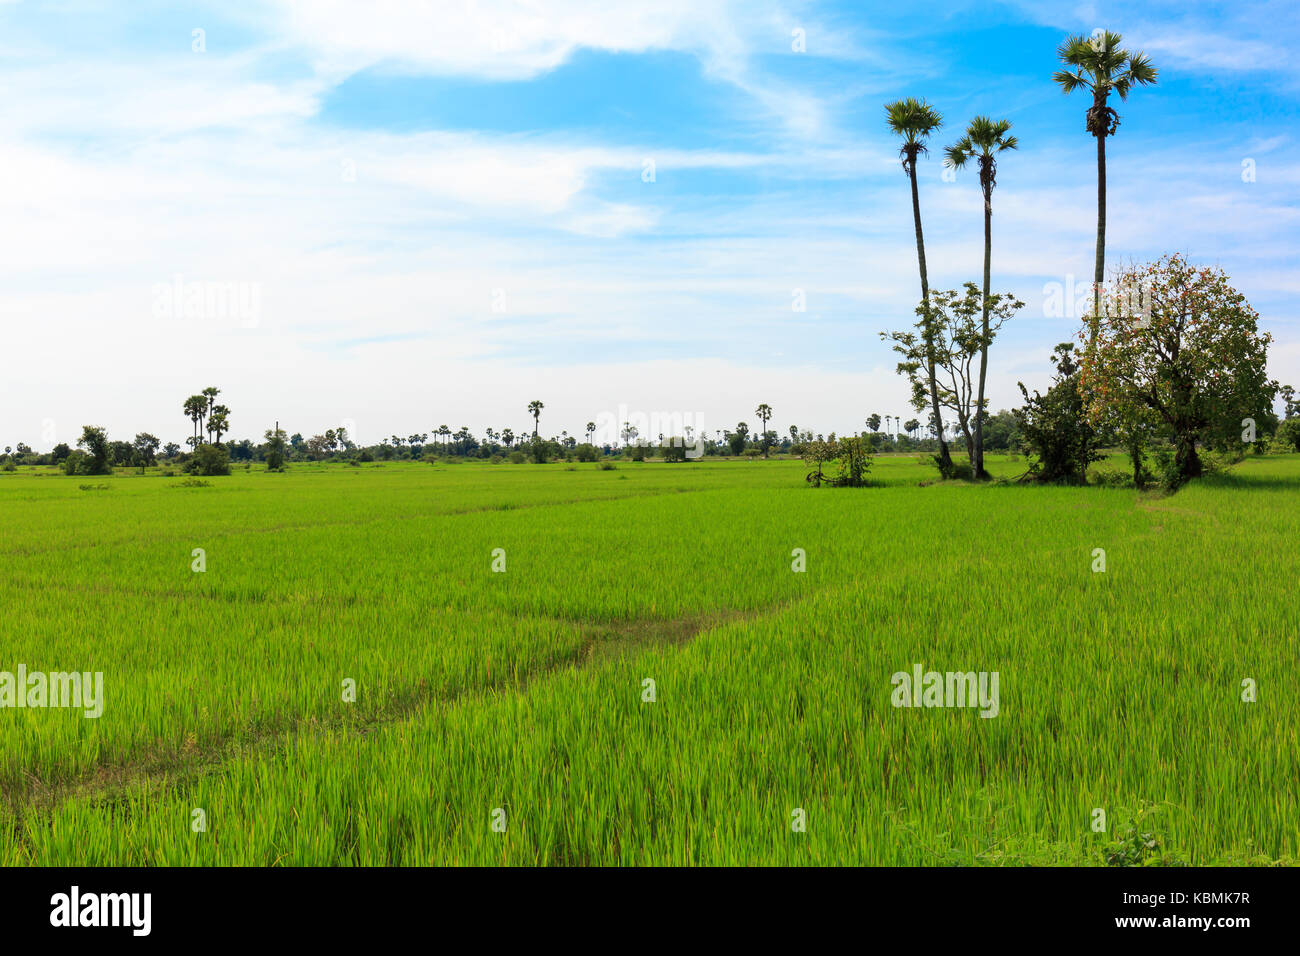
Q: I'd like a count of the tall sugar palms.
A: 3